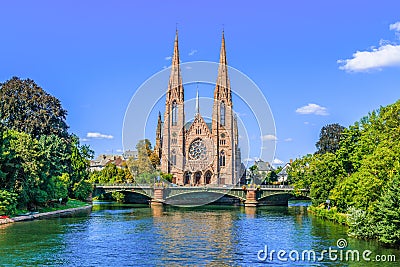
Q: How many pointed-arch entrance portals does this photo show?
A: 3